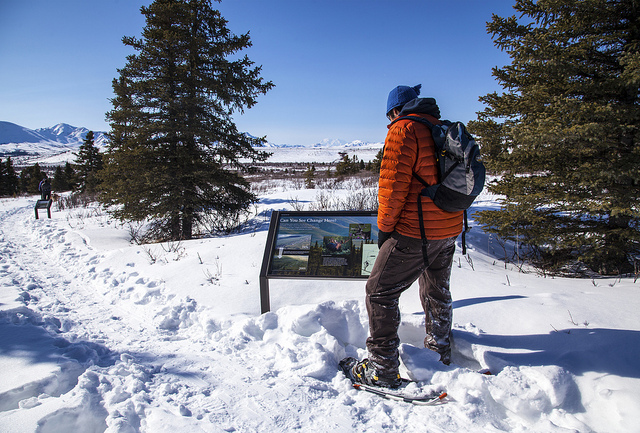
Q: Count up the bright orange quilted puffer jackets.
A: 1